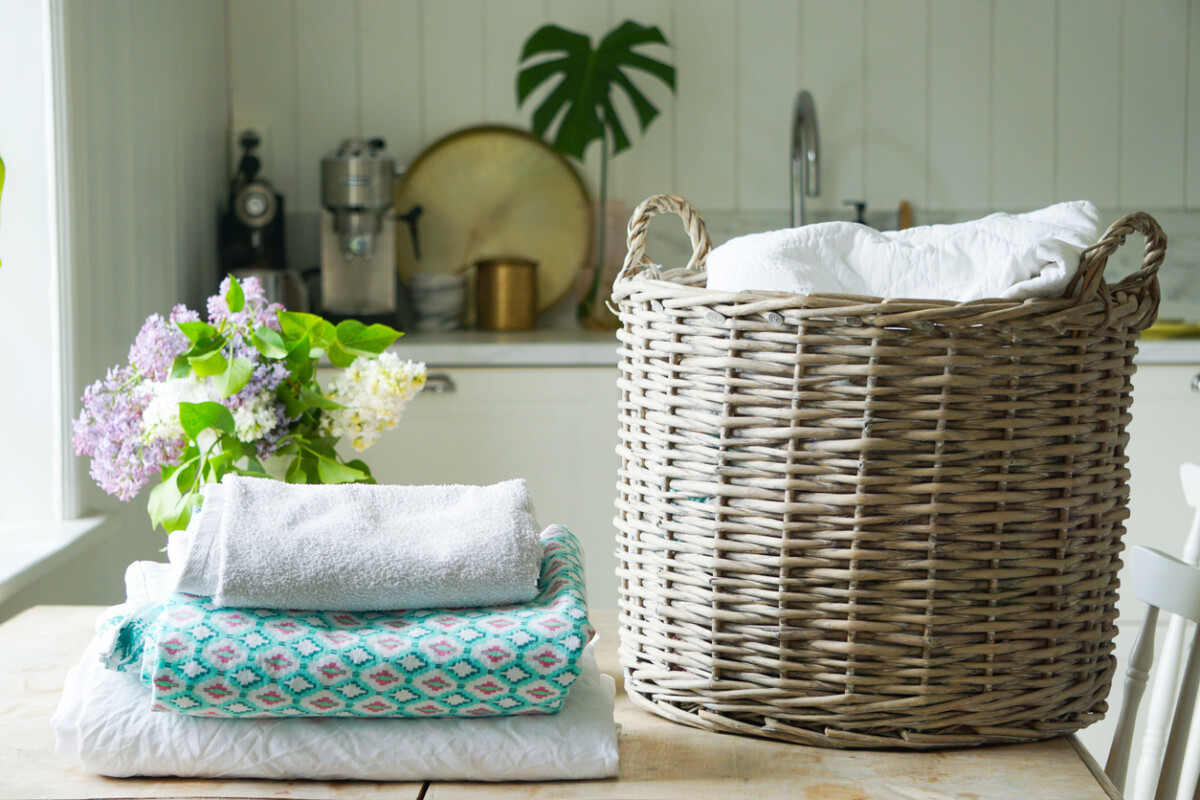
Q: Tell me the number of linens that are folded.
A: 3